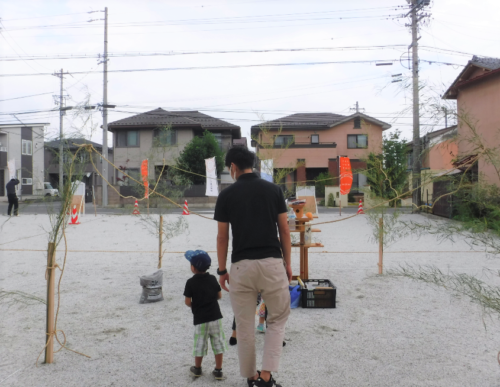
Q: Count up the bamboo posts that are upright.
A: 3